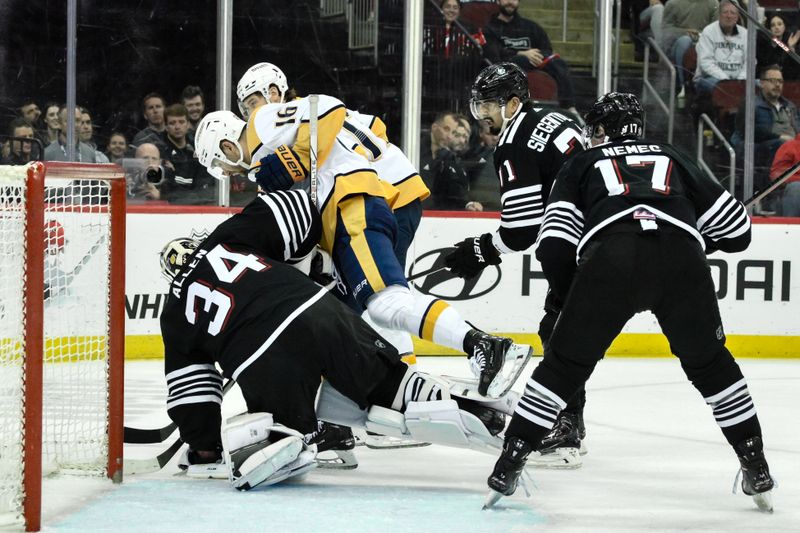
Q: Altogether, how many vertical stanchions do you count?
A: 5